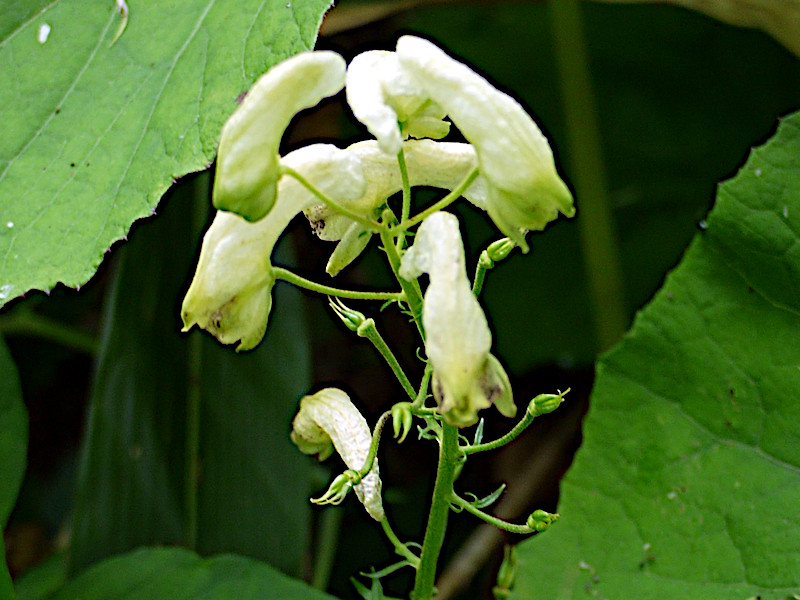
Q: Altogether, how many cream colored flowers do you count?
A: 7